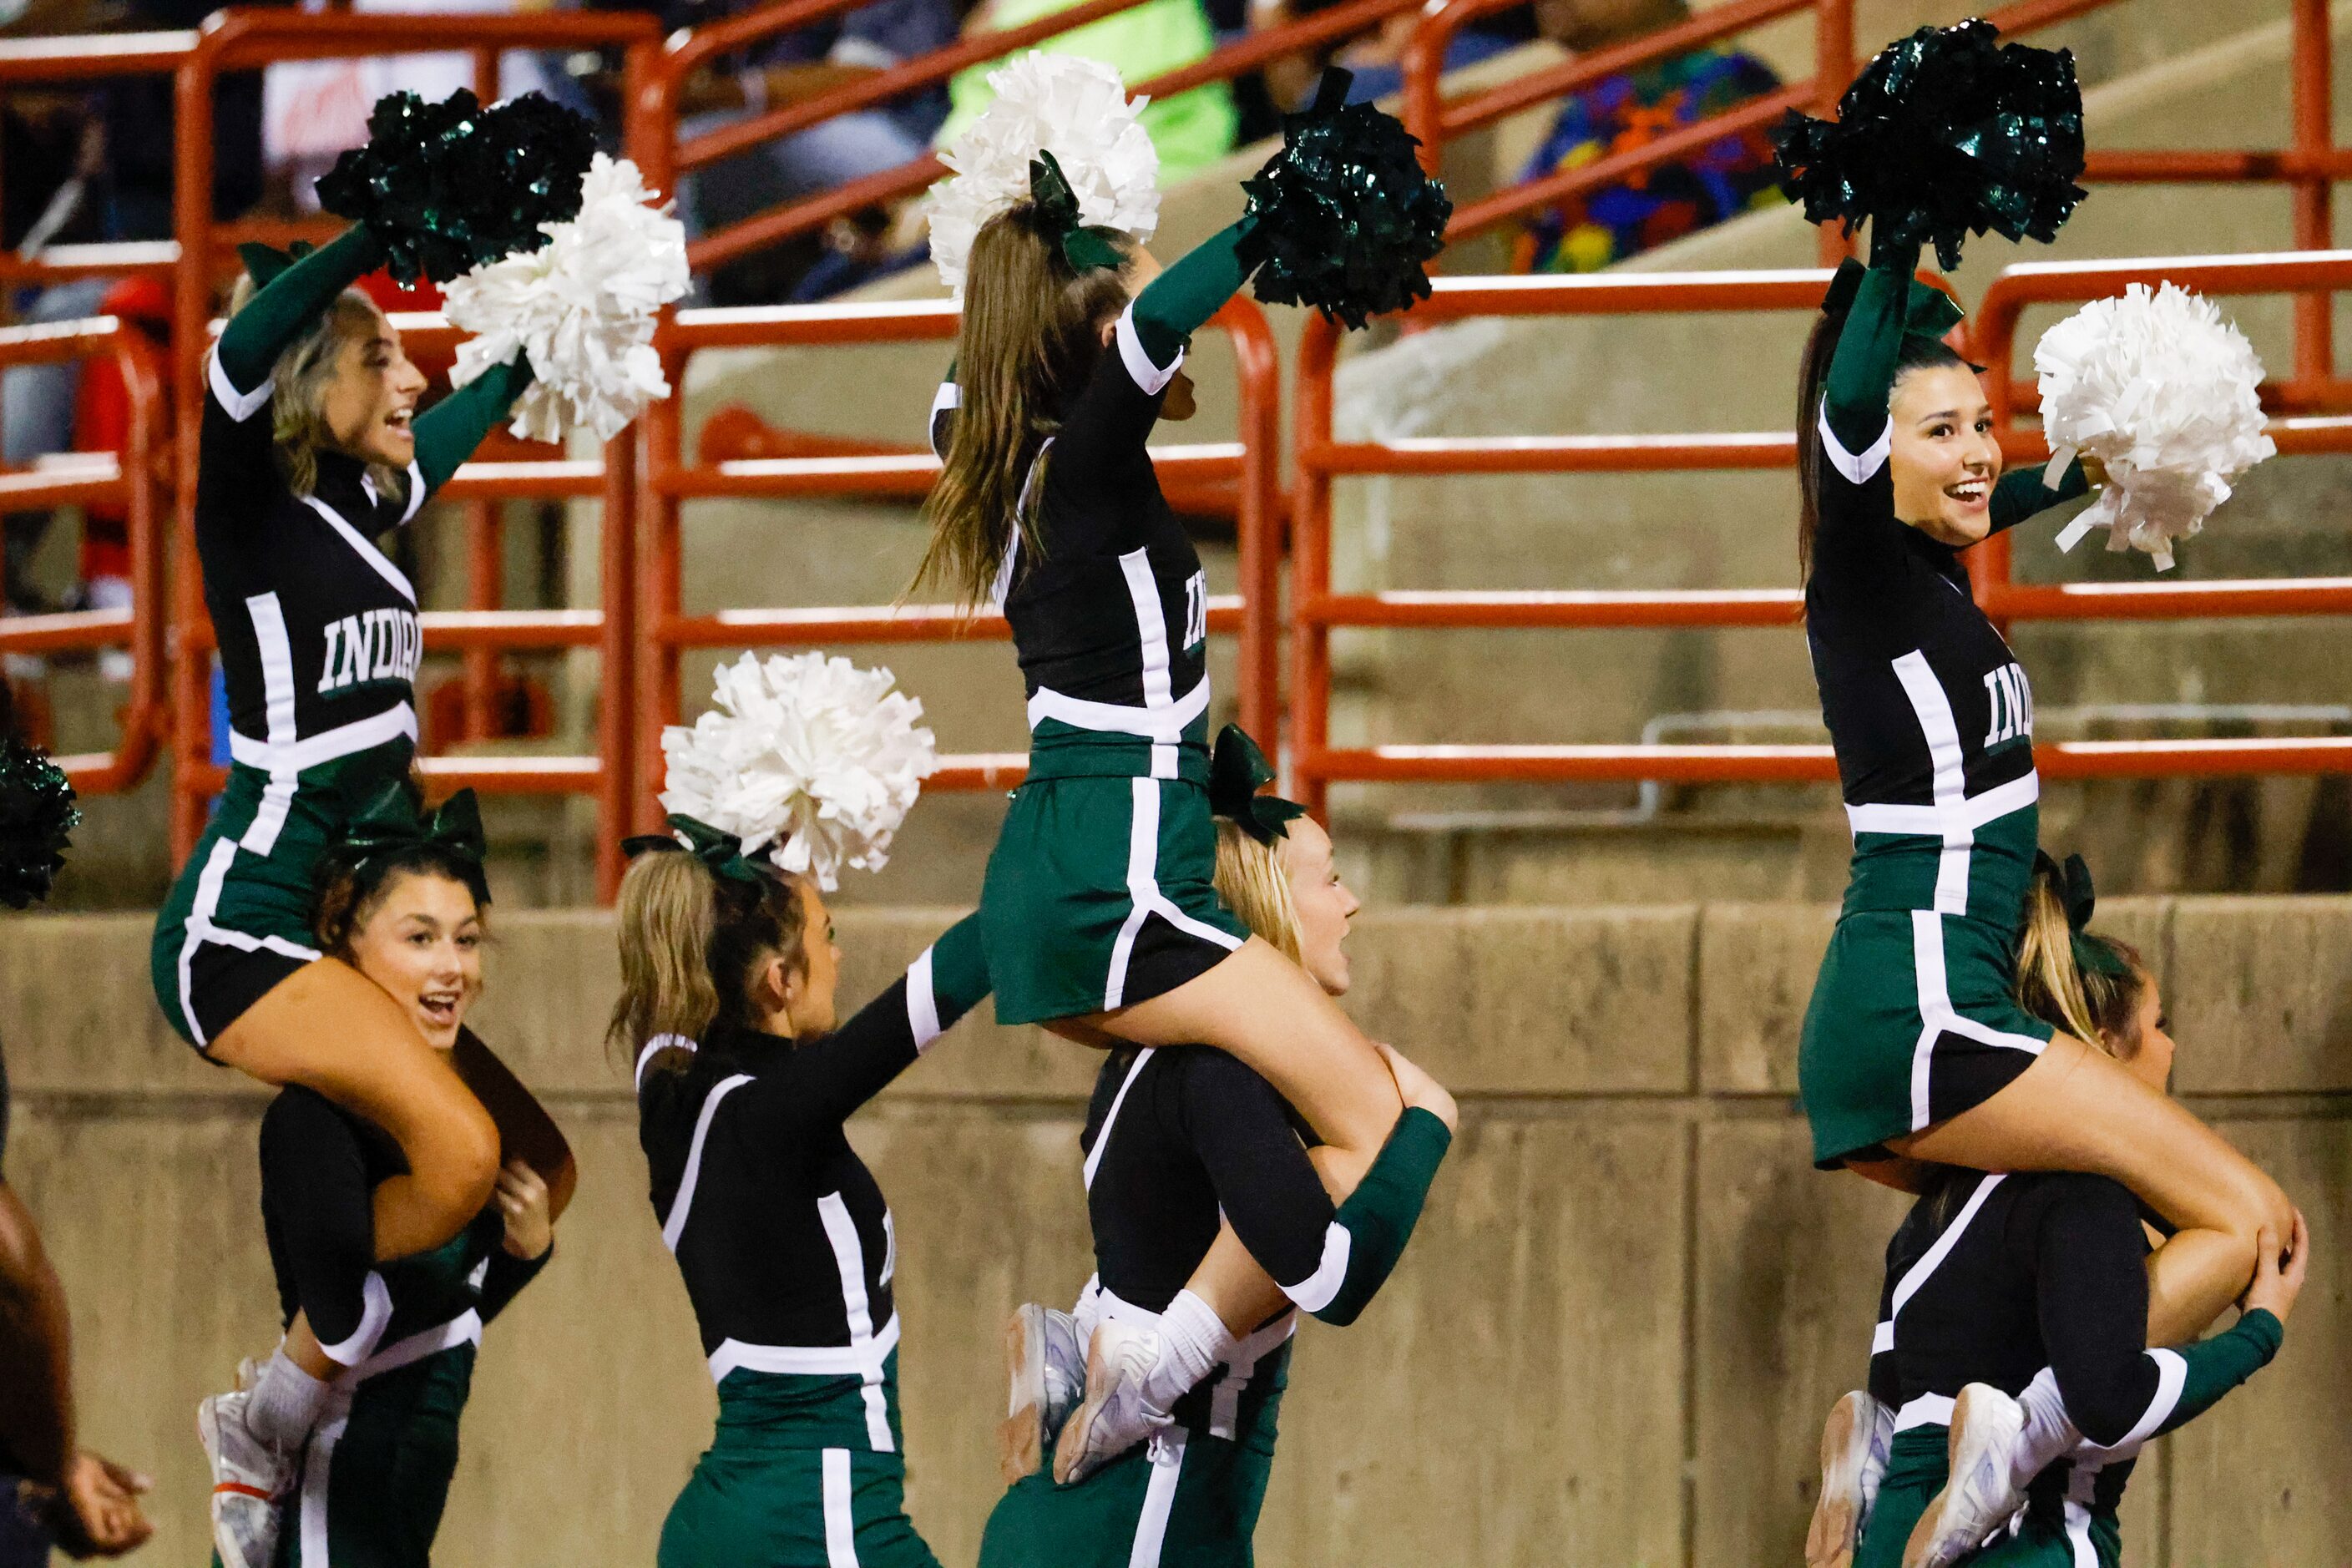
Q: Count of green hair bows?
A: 7